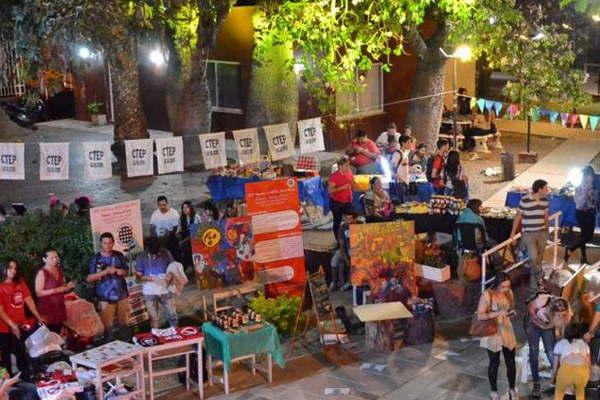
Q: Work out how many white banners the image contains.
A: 9